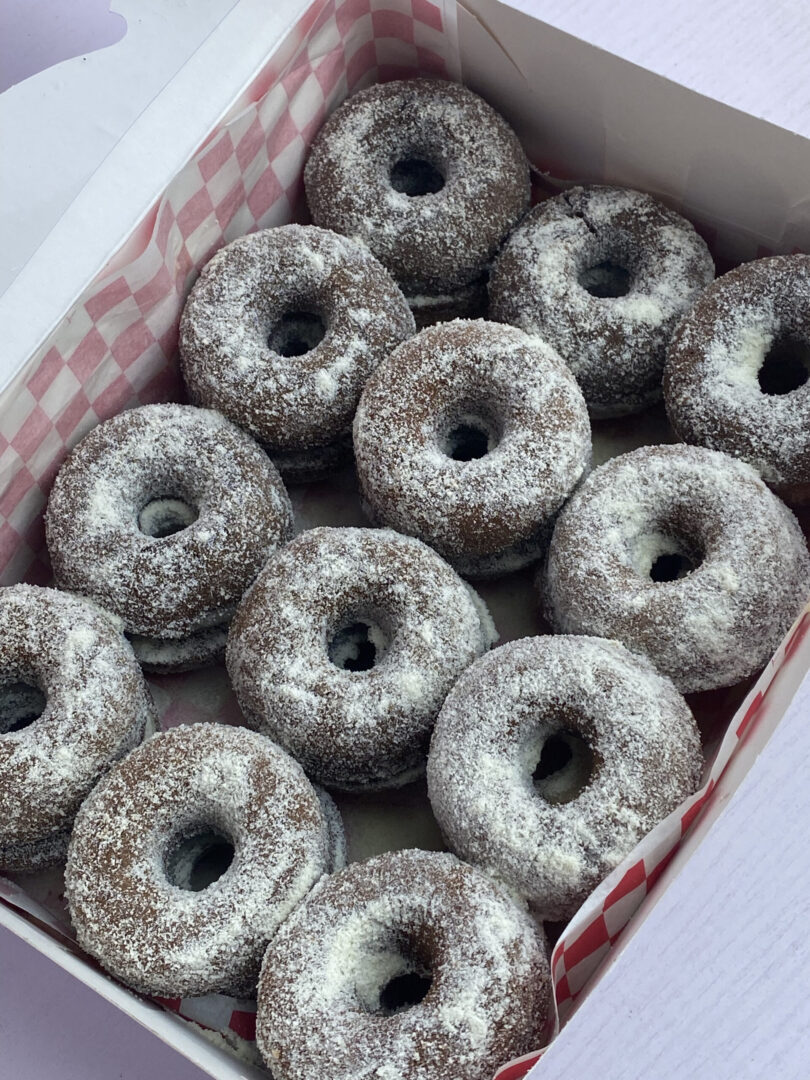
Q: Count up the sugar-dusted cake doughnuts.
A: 12